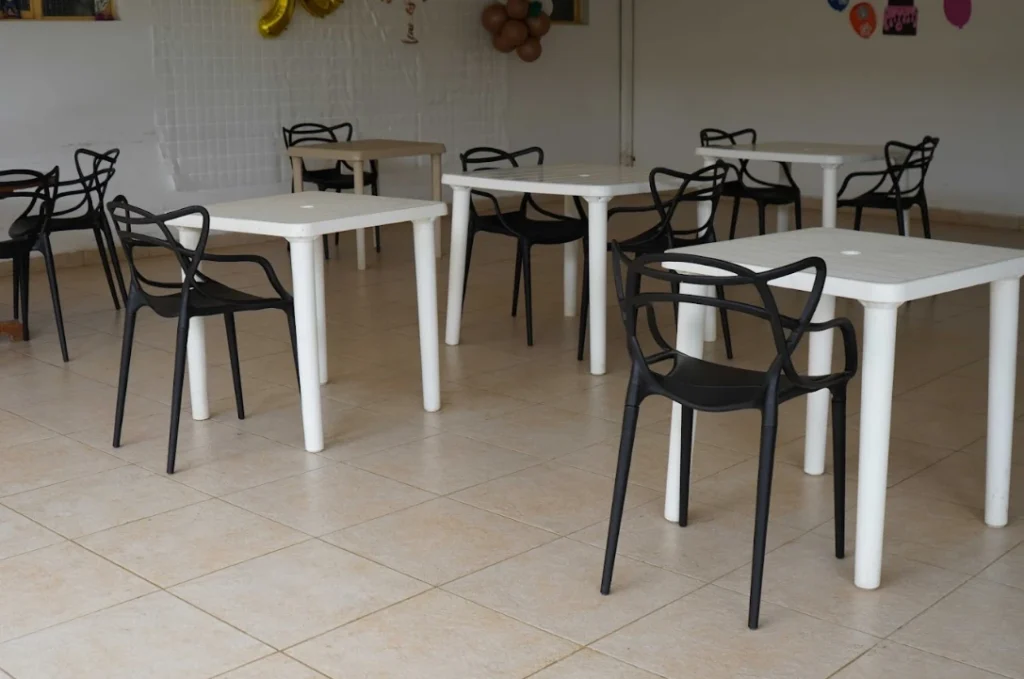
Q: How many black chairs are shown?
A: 9